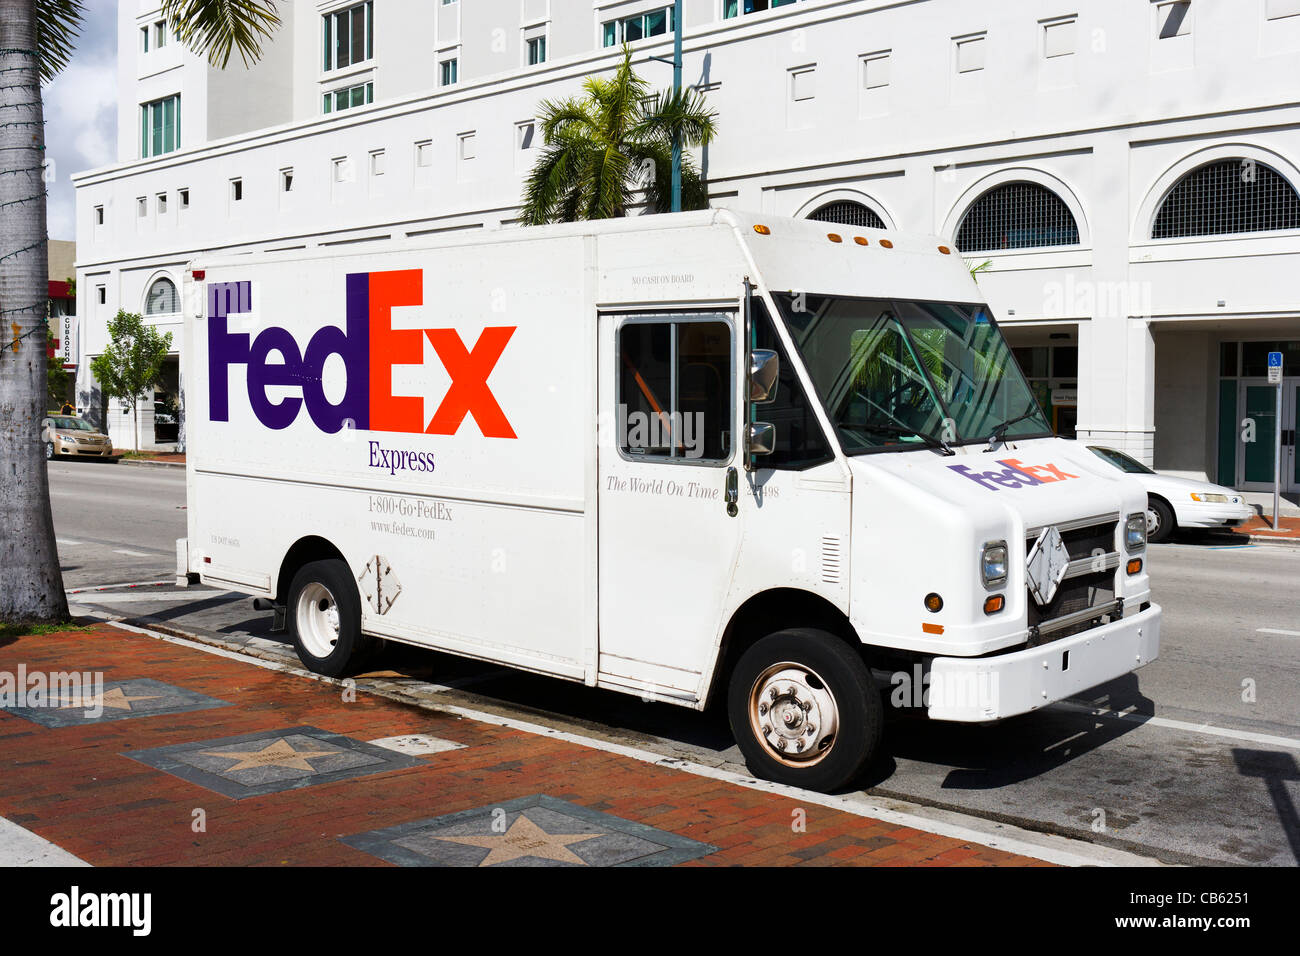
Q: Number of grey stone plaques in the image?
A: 3